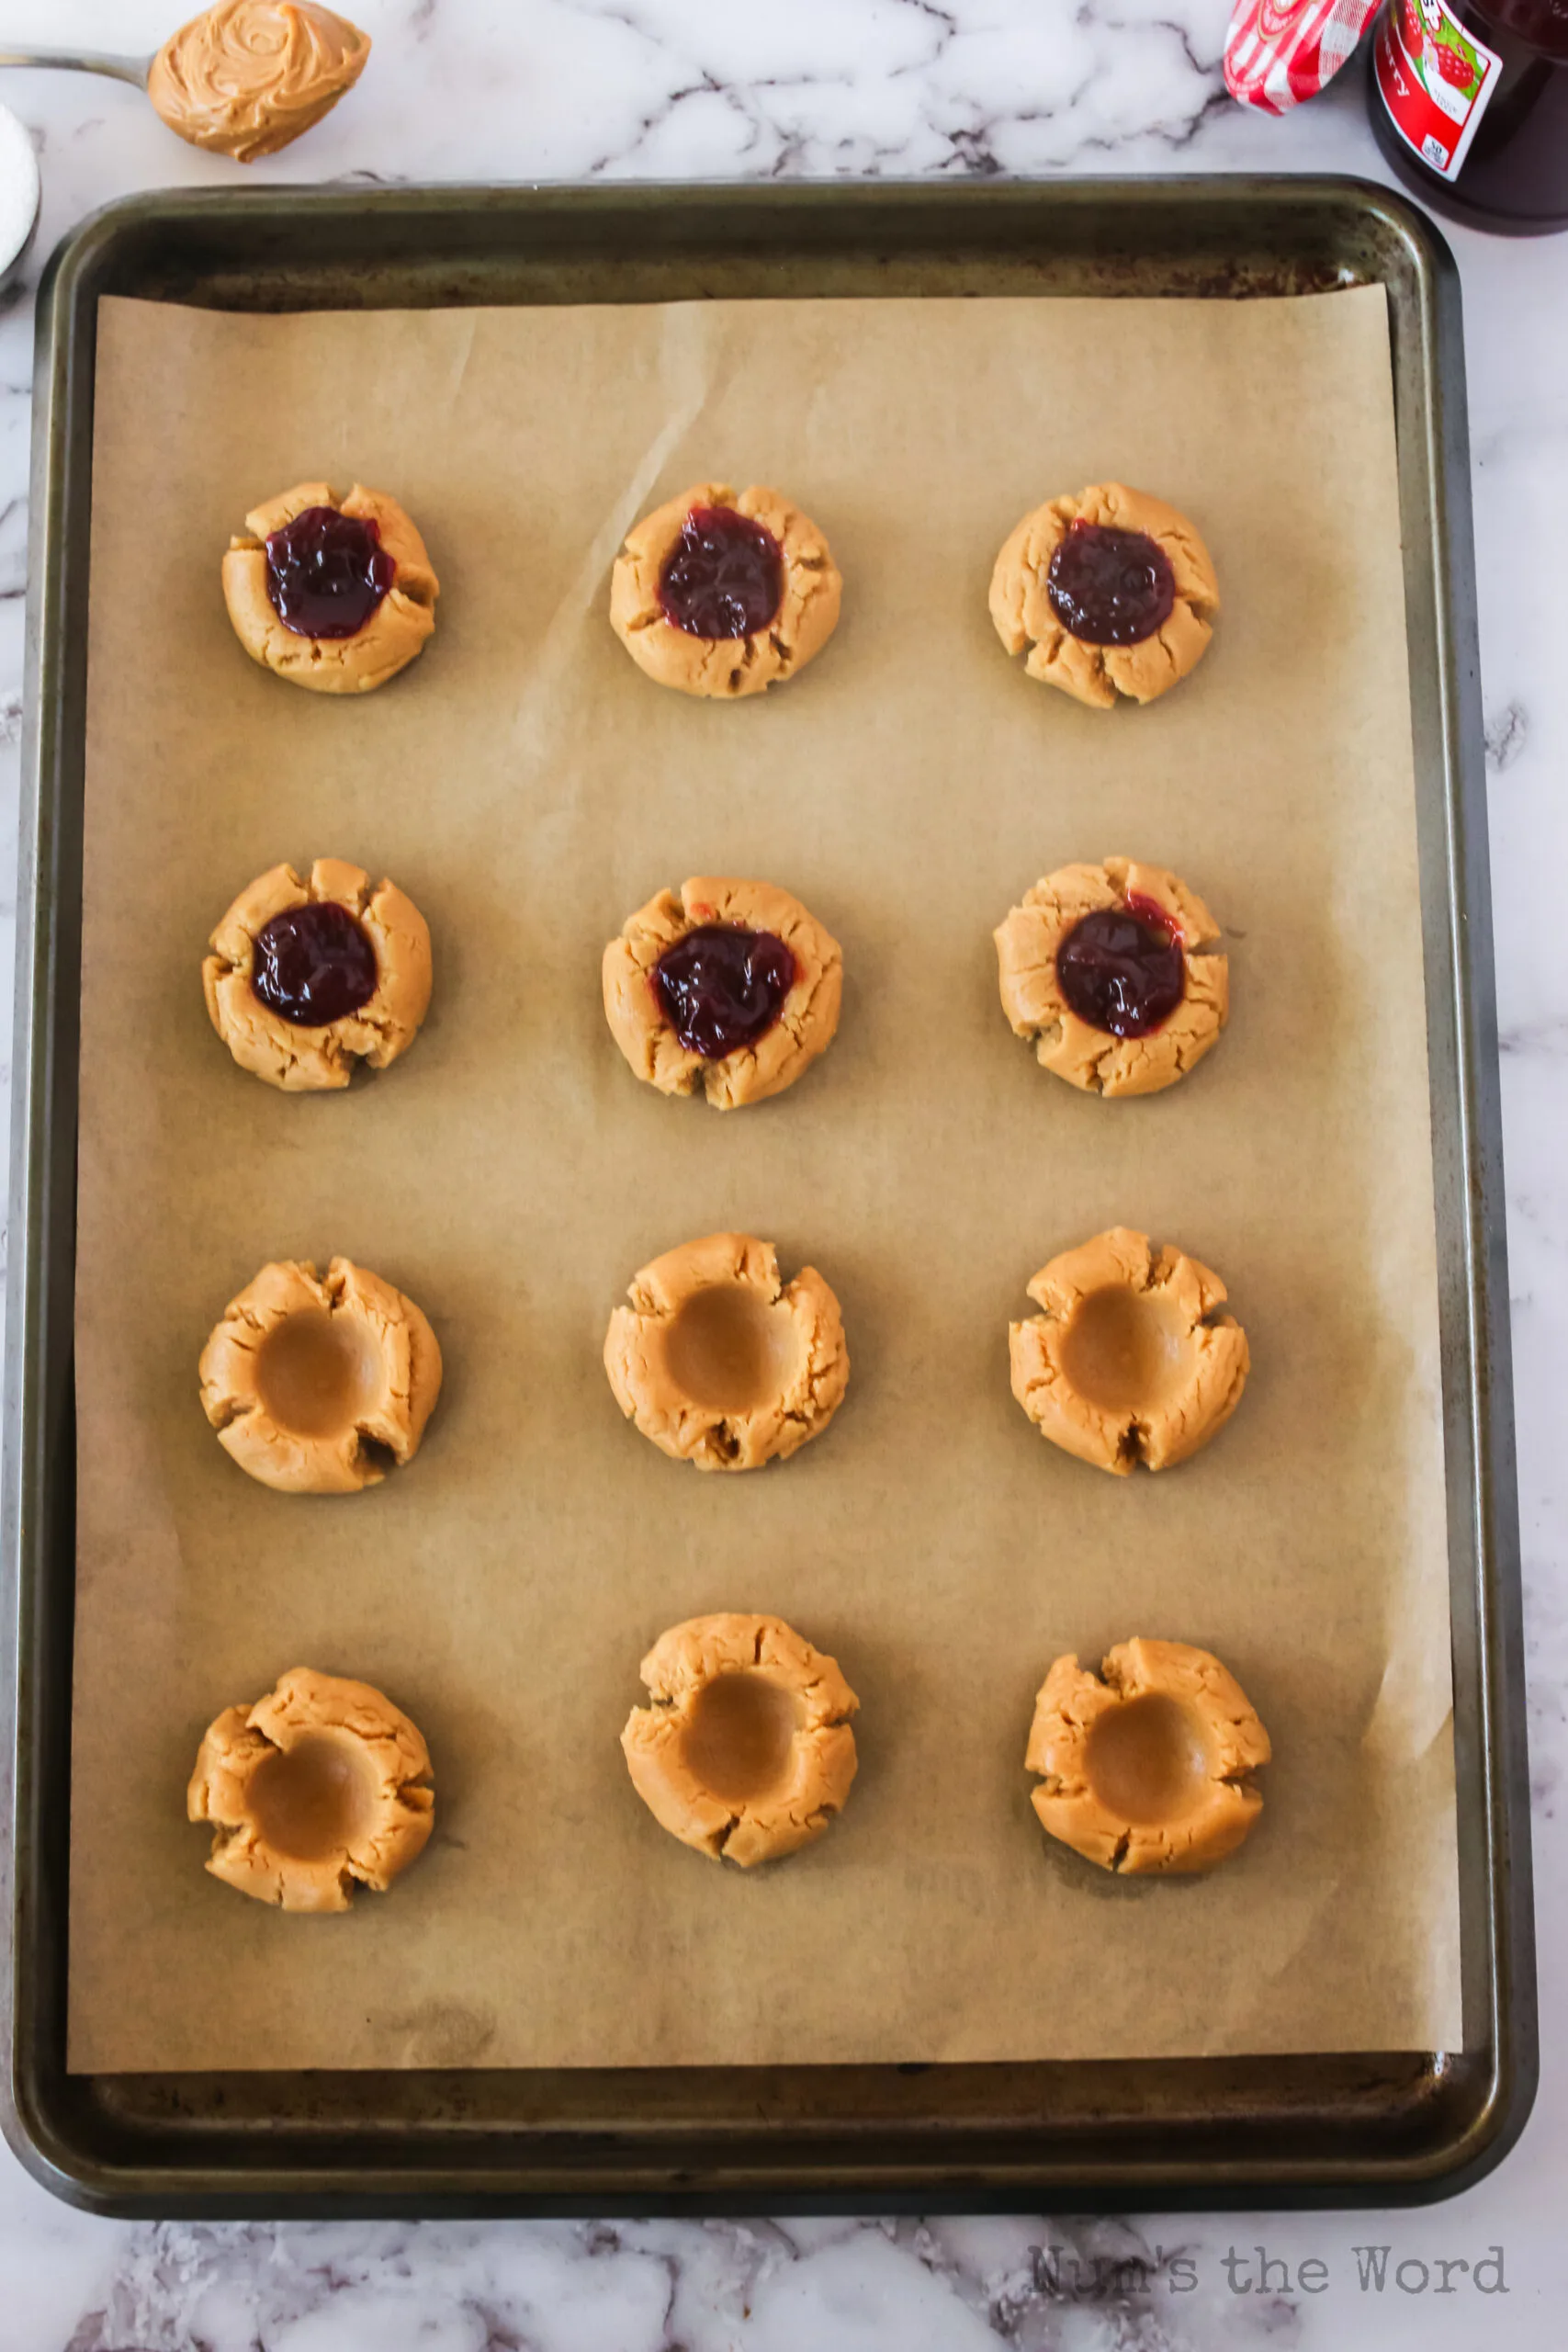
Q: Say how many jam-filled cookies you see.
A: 6